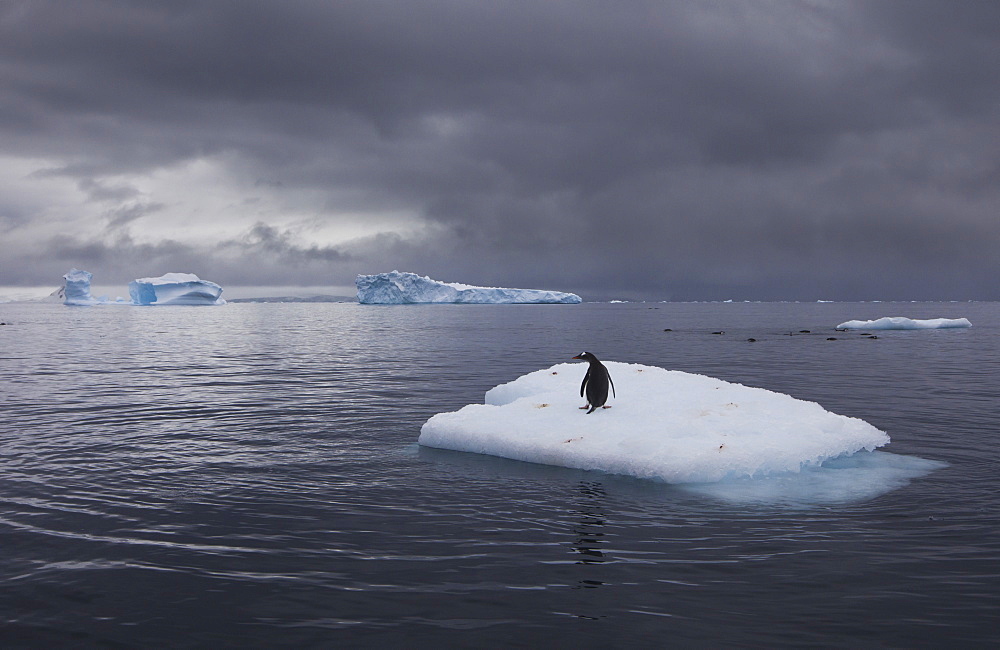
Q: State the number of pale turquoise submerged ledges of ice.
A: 1